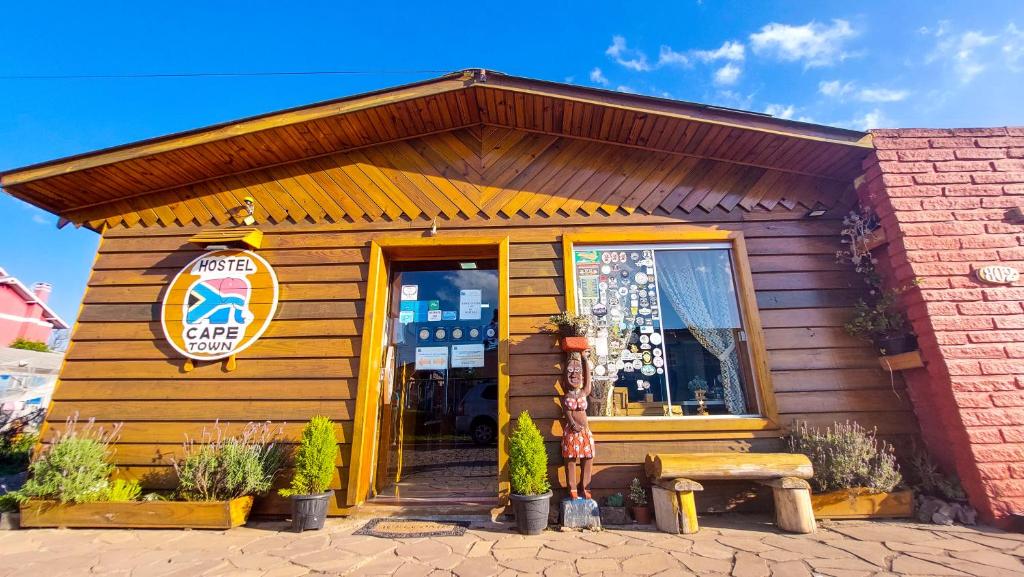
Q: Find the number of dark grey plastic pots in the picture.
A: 2